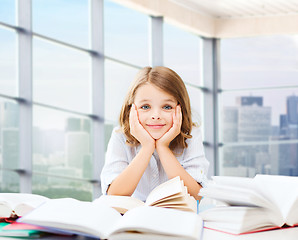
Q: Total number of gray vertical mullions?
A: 4